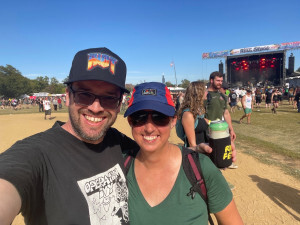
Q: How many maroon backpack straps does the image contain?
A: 2